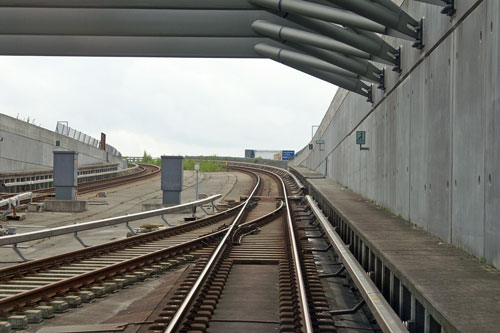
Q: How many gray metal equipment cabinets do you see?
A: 2